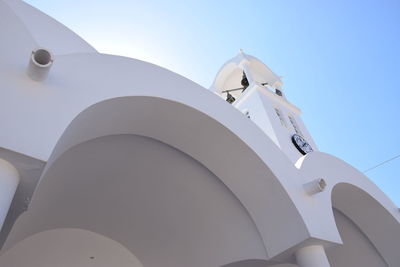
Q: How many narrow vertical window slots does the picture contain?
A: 2